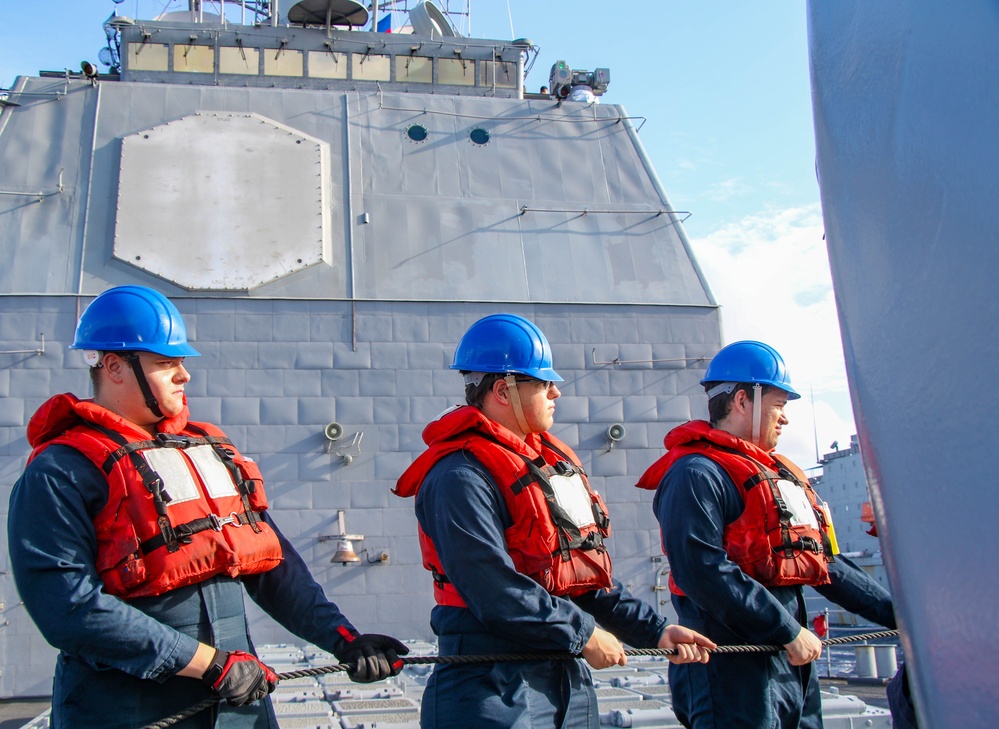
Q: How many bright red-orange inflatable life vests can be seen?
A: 3